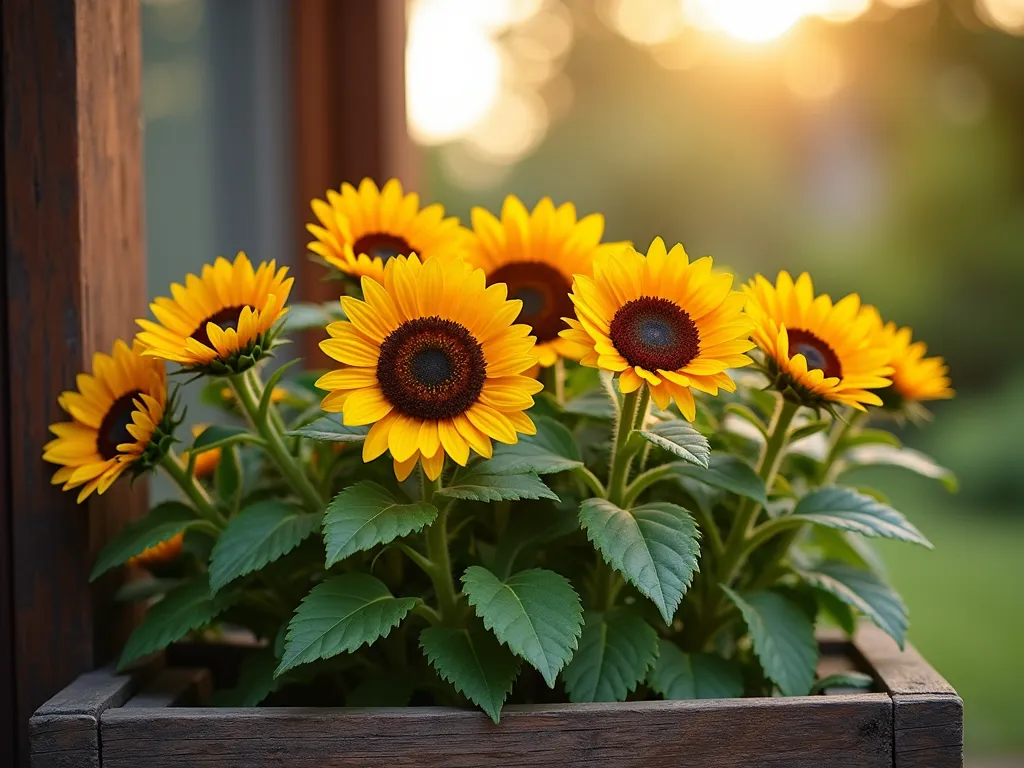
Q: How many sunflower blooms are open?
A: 8